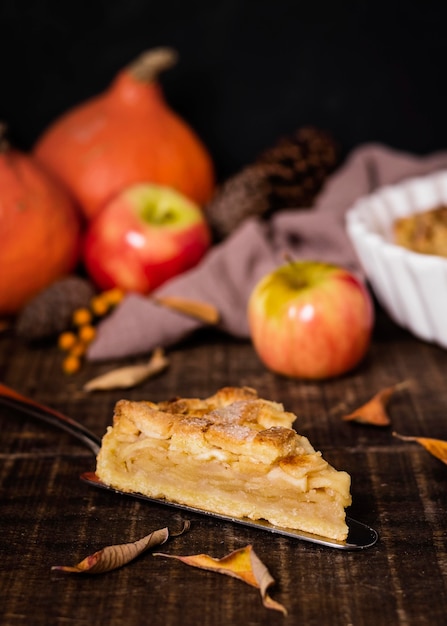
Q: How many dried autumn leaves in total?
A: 6